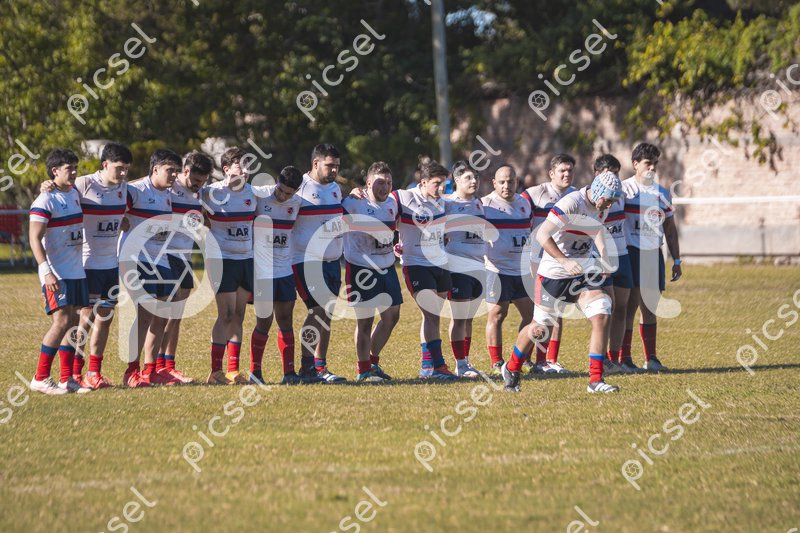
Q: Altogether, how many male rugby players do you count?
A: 15